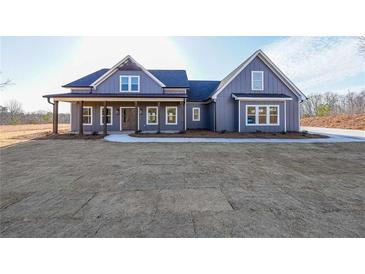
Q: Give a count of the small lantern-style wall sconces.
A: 2